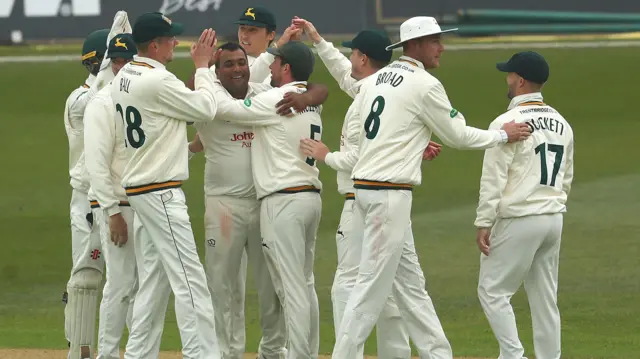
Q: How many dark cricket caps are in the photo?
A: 6